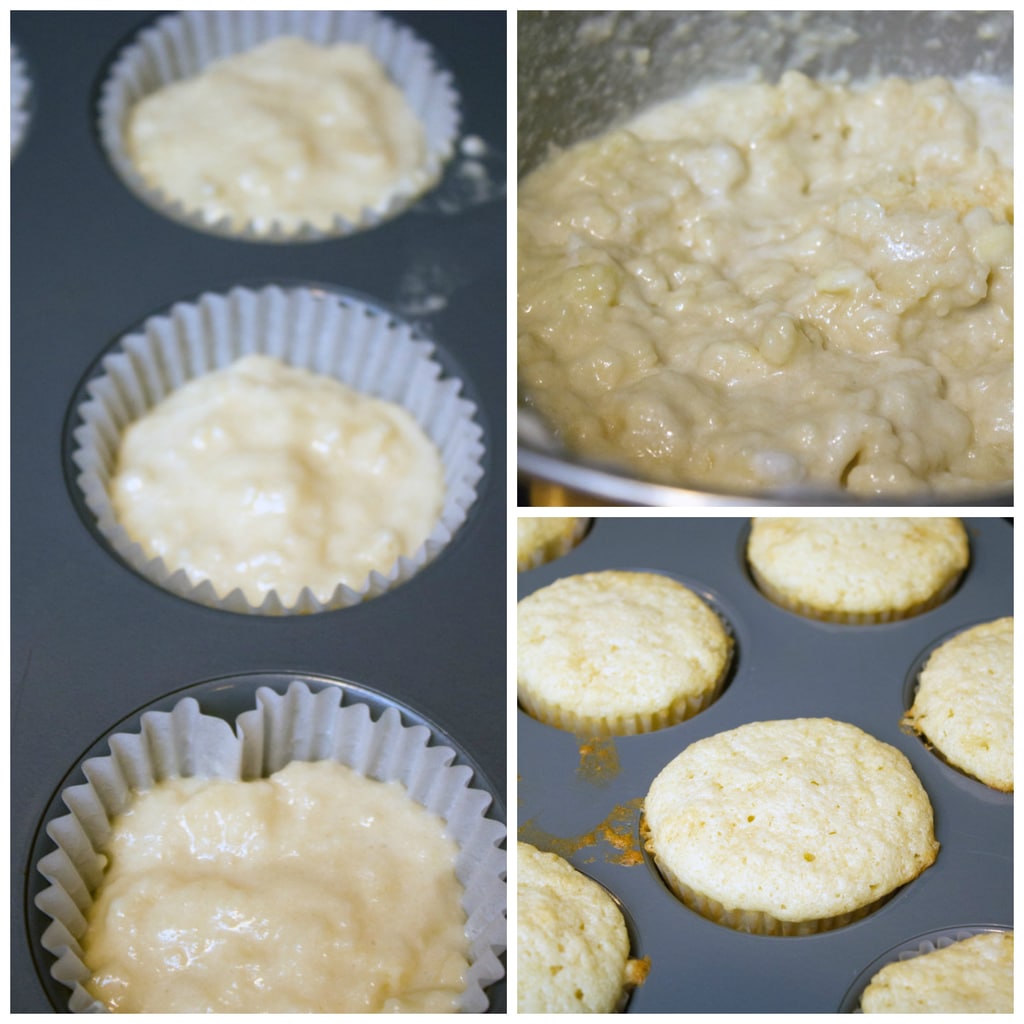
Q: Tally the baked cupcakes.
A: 7